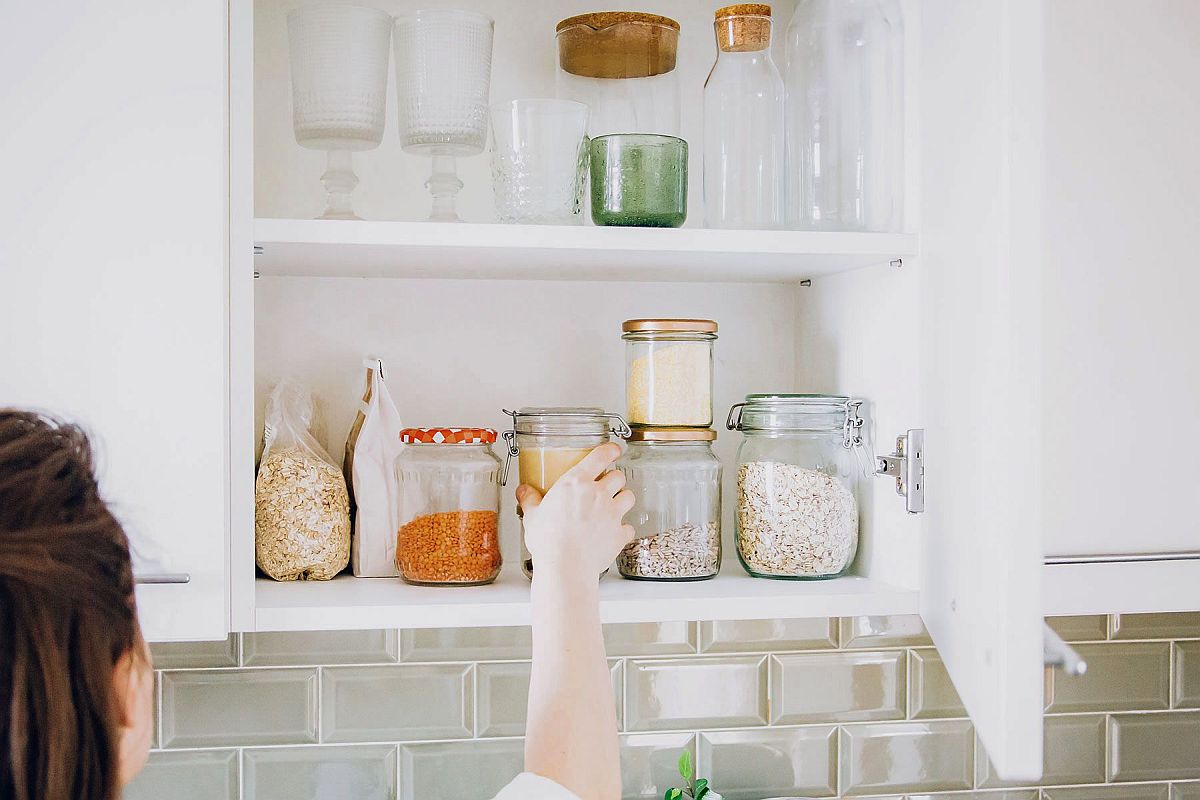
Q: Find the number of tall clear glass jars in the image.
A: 3